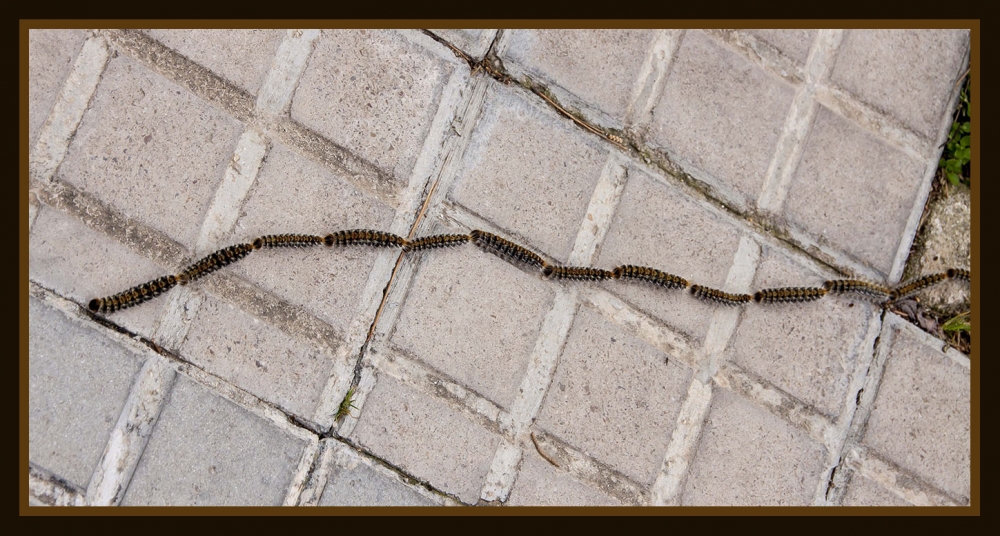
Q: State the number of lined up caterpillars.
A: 13